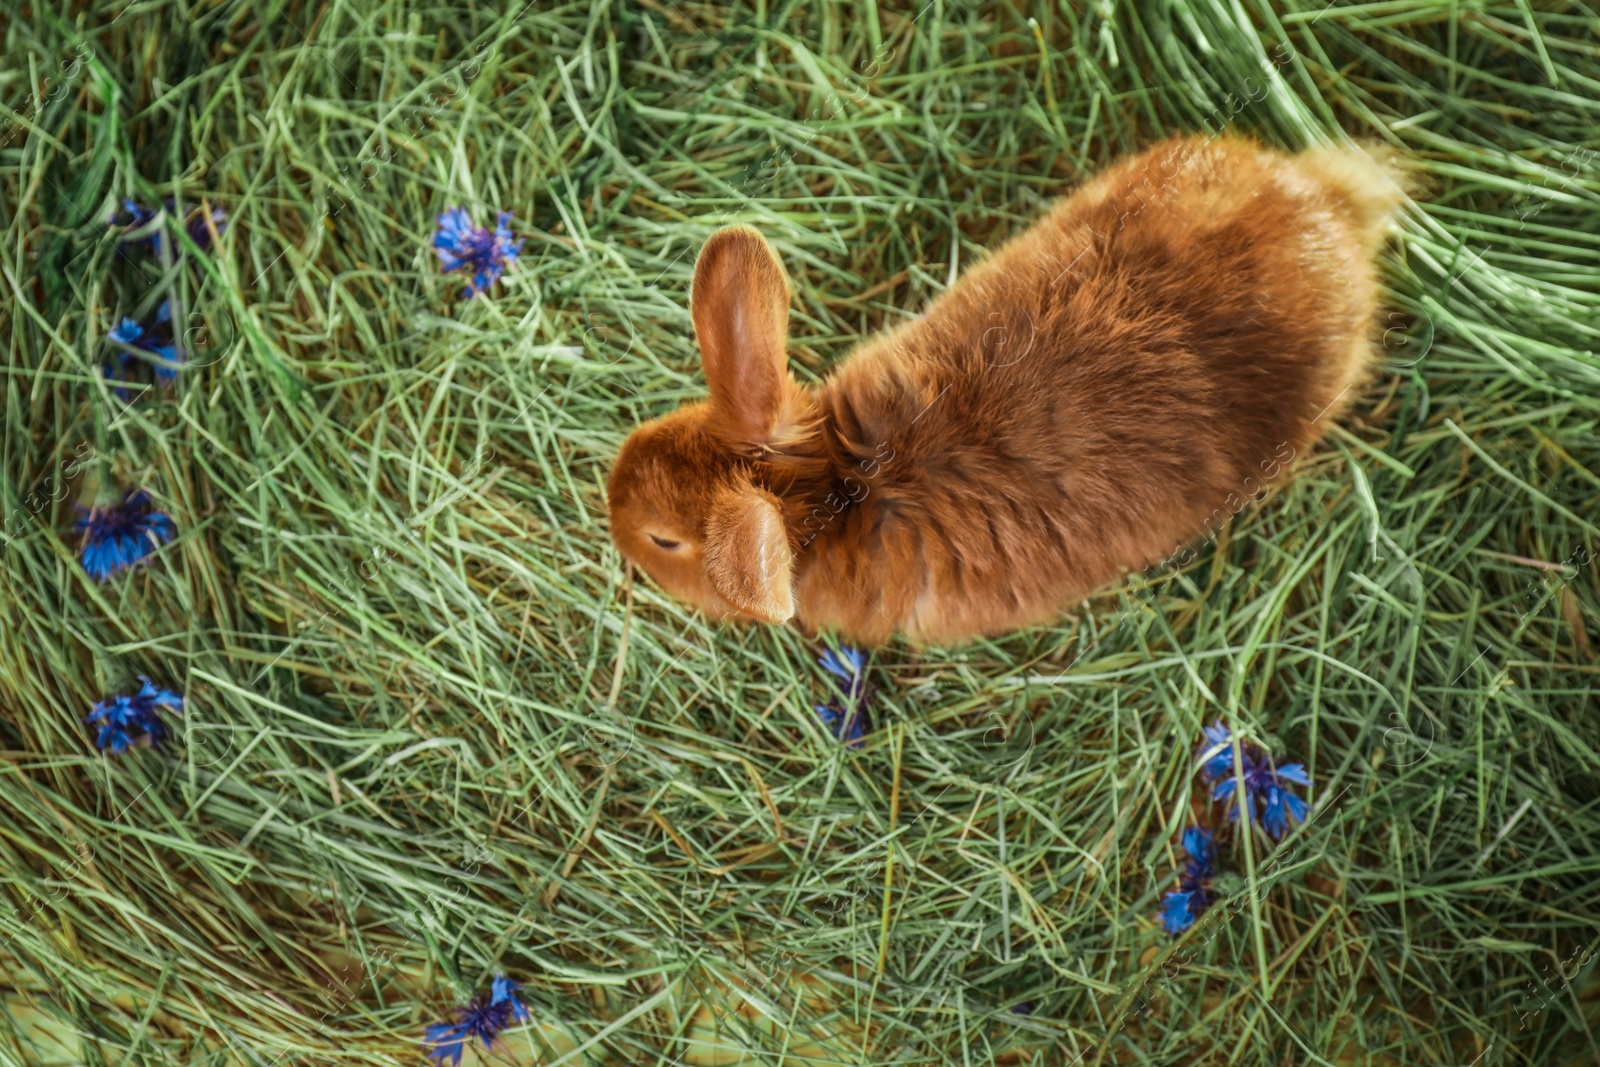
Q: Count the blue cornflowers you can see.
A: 9